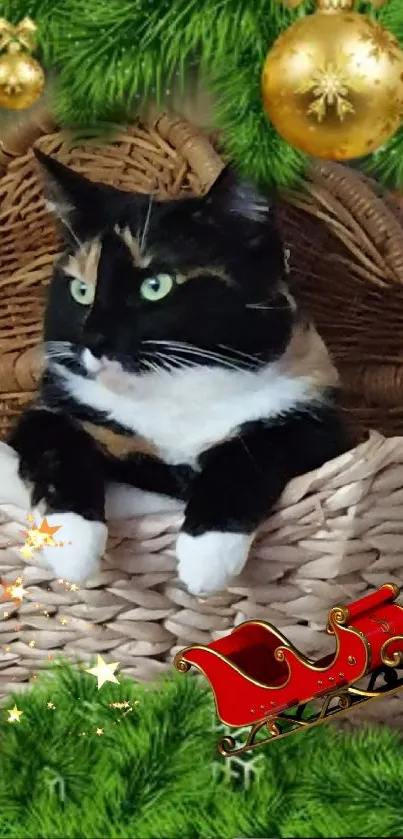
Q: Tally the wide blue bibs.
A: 0